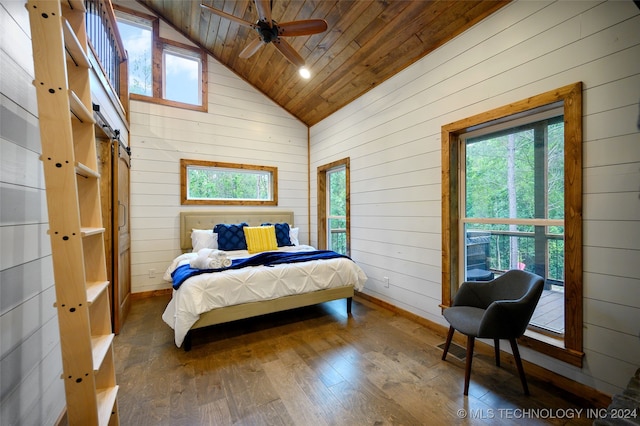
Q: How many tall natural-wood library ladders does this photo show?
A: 1